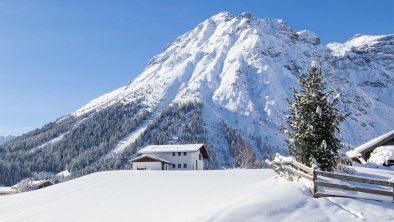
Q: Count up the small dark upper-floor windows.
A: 3